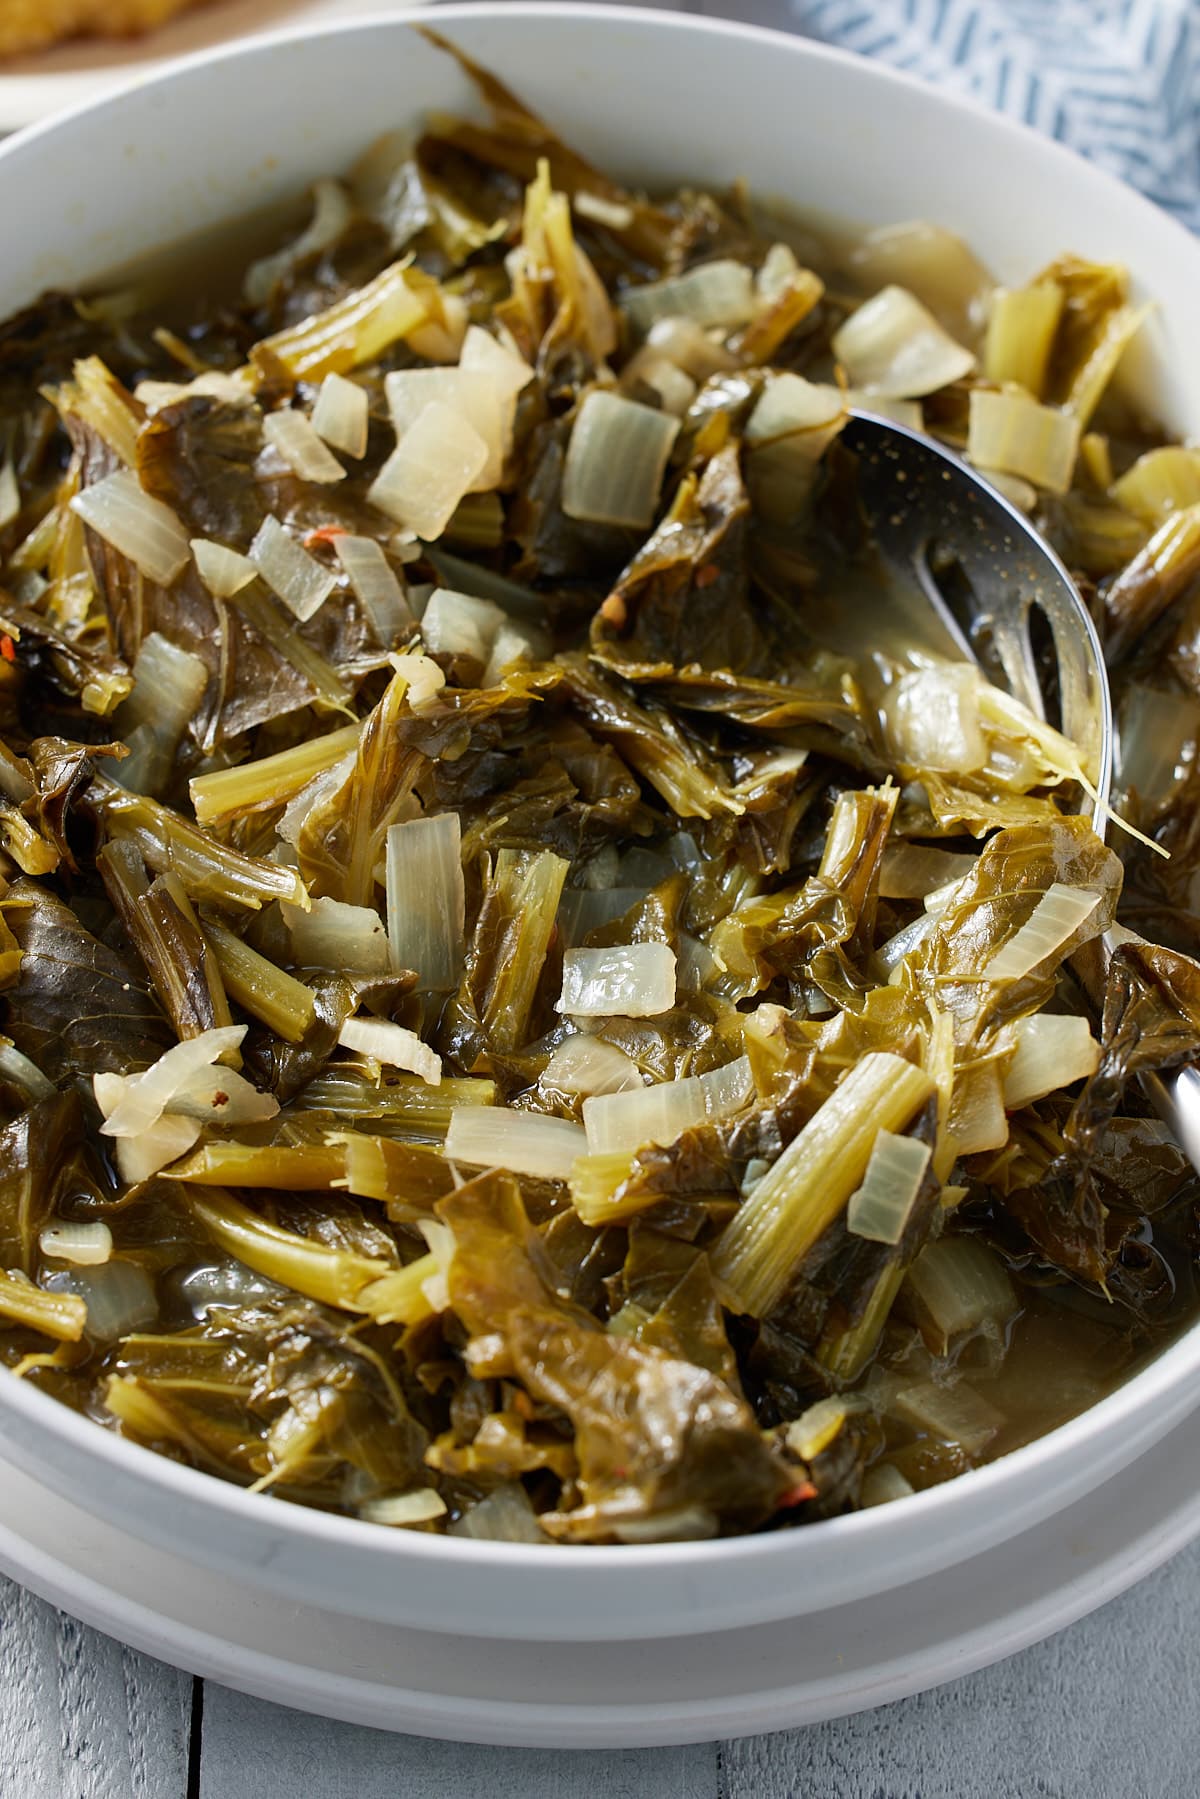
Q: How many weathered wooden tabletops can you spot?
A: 1